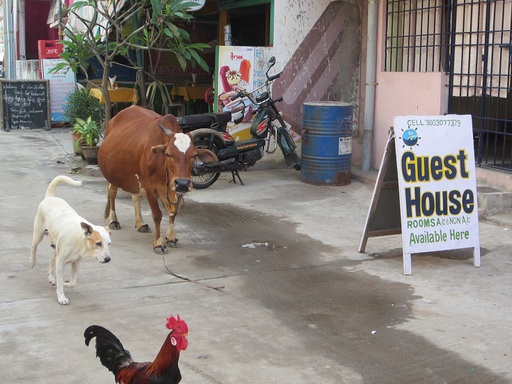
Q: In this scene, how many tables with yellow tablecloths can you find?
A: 2